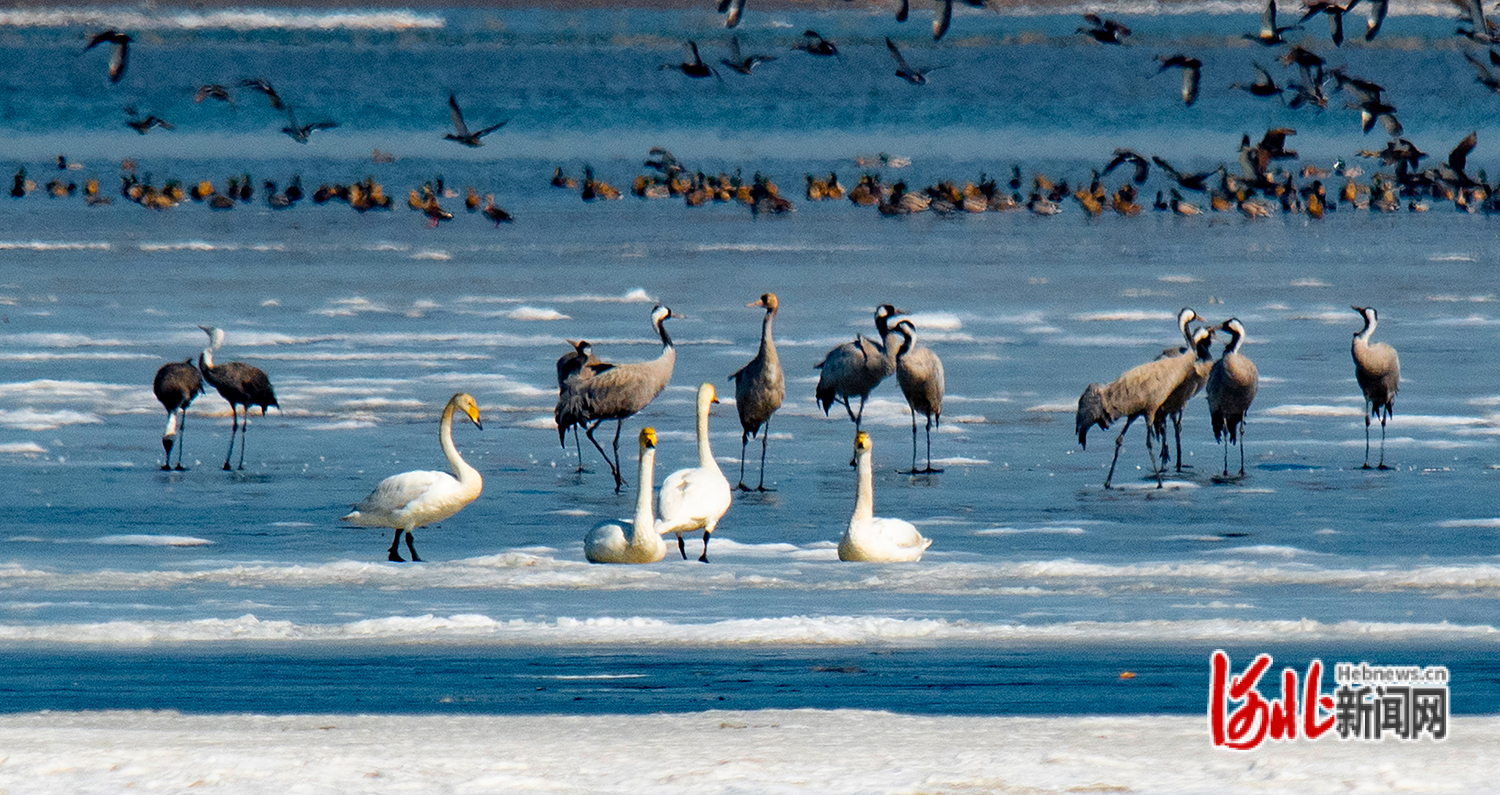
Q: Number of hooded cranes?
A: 2